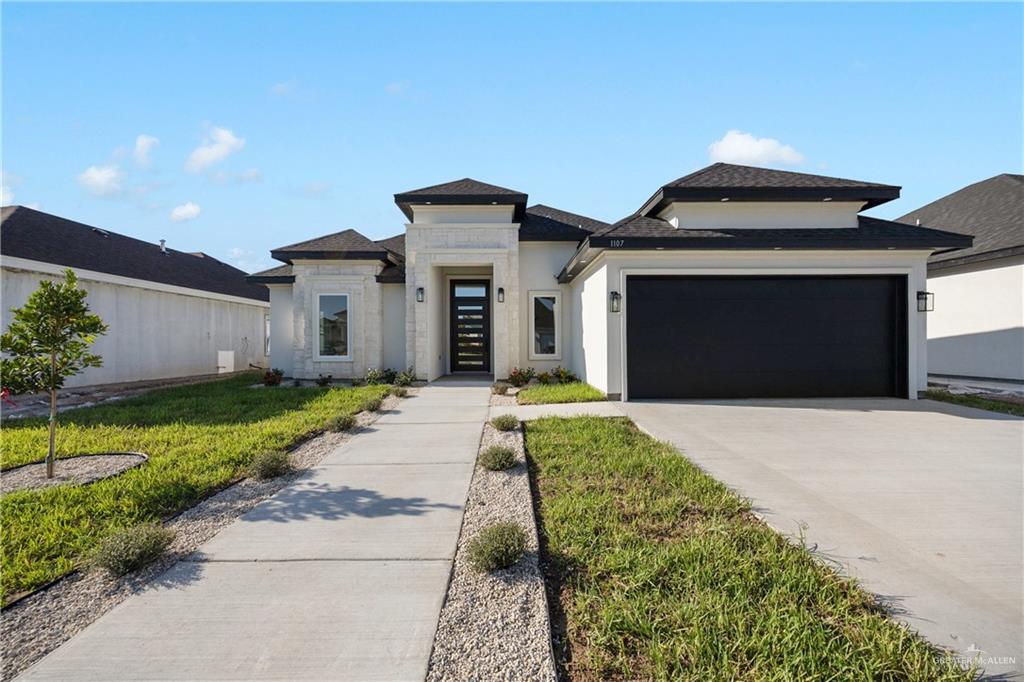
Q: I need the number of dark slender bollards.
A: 0